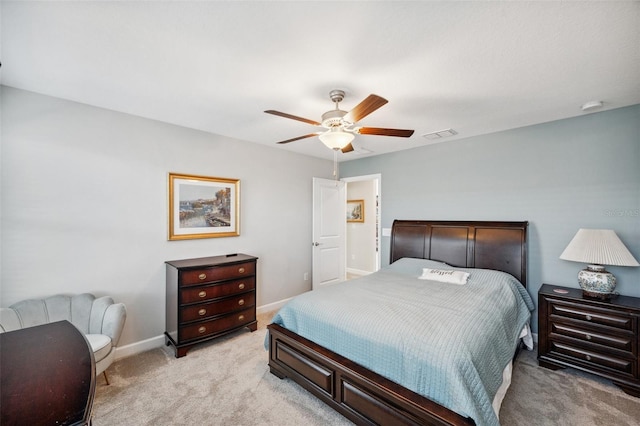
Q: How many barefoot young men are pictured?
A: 0